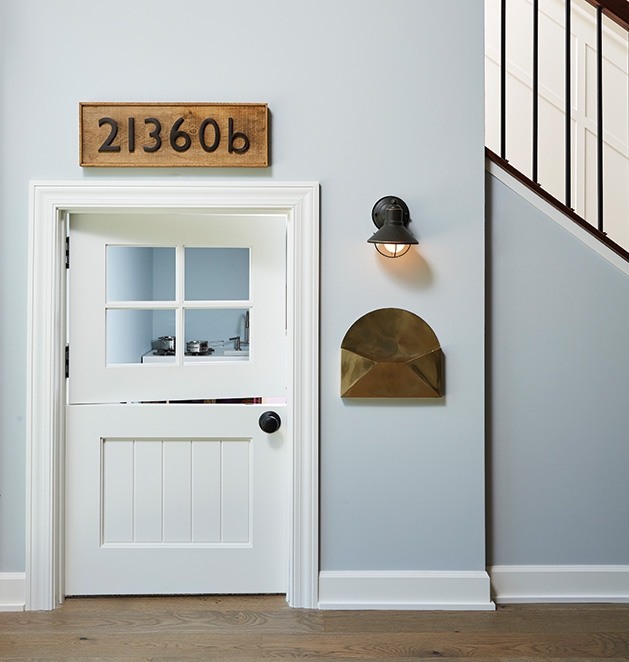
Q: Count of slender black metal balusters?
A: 4